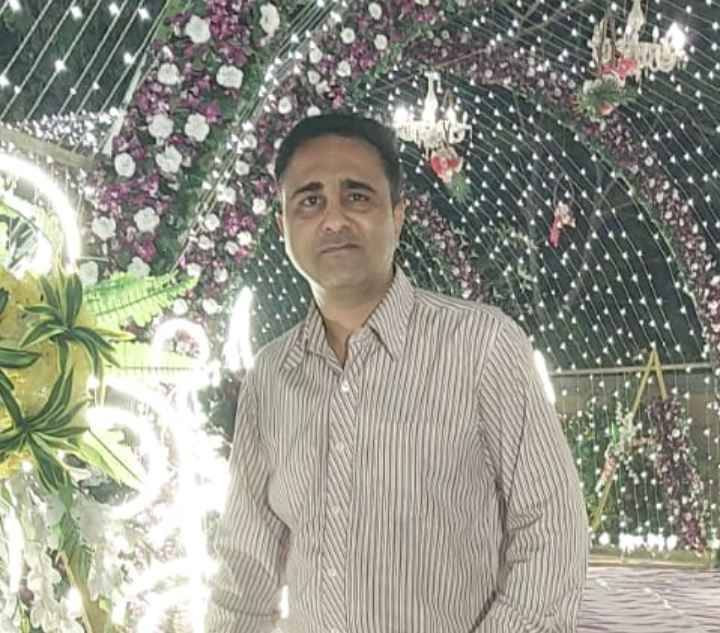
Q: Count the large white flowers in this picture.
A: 12